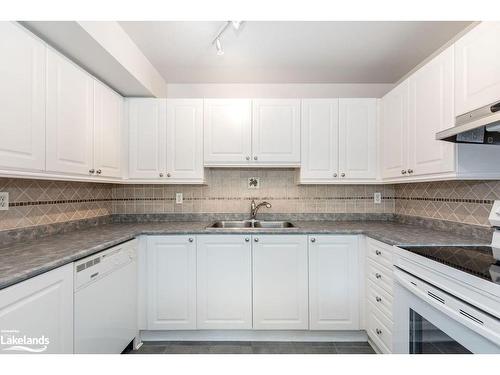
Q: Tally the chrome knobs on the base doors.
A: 4